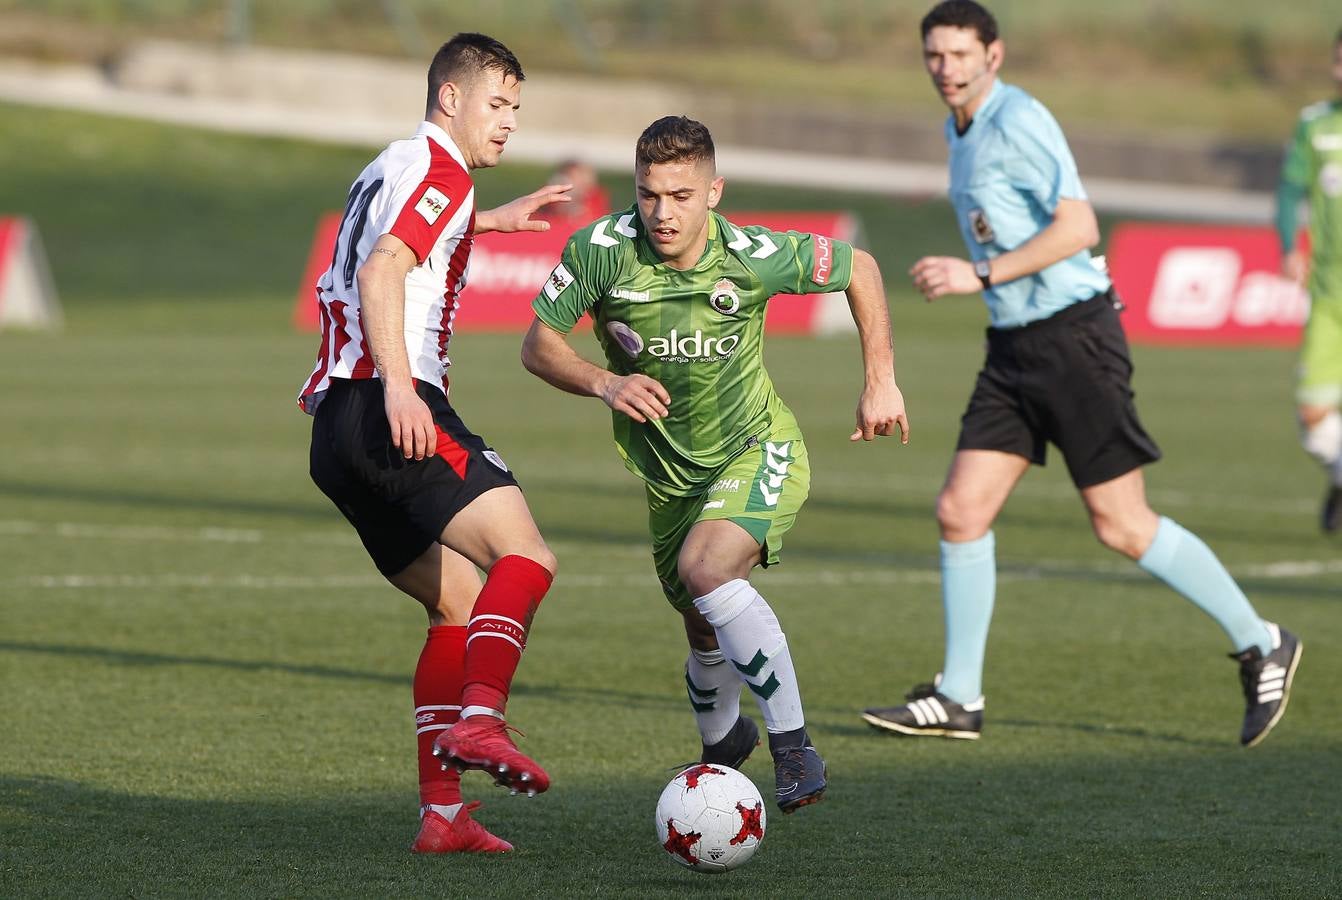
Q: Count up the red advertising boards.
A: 3